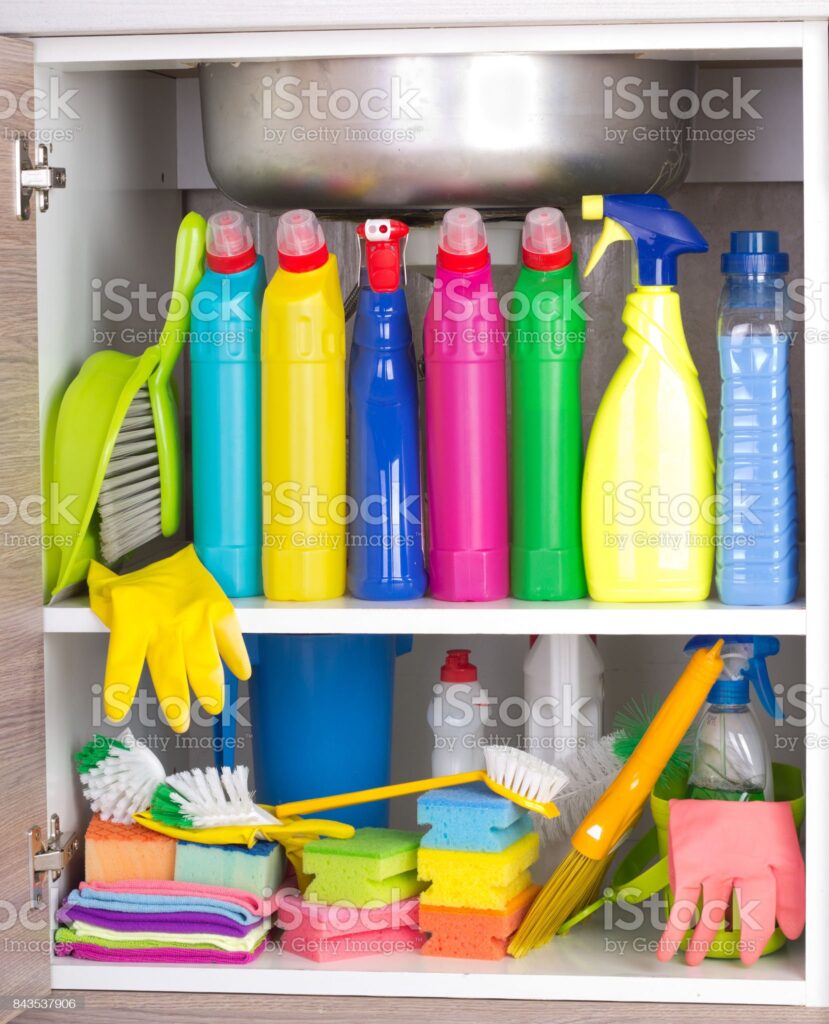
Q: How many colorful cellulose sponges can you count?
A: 7